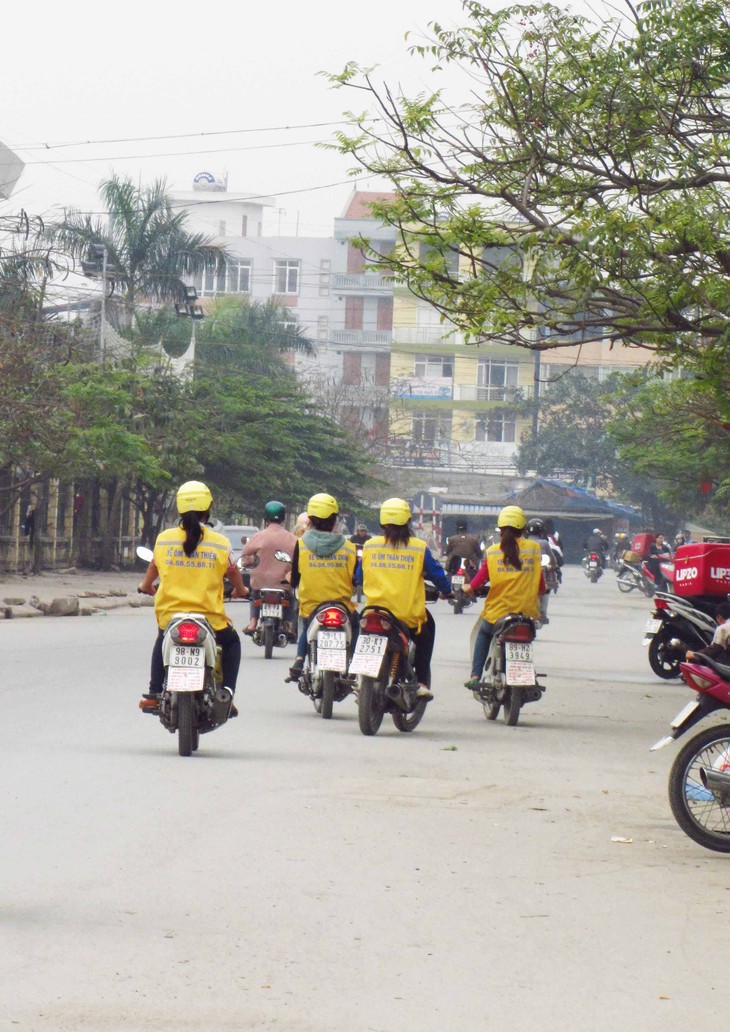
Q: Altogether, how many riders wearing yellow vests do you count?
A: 4